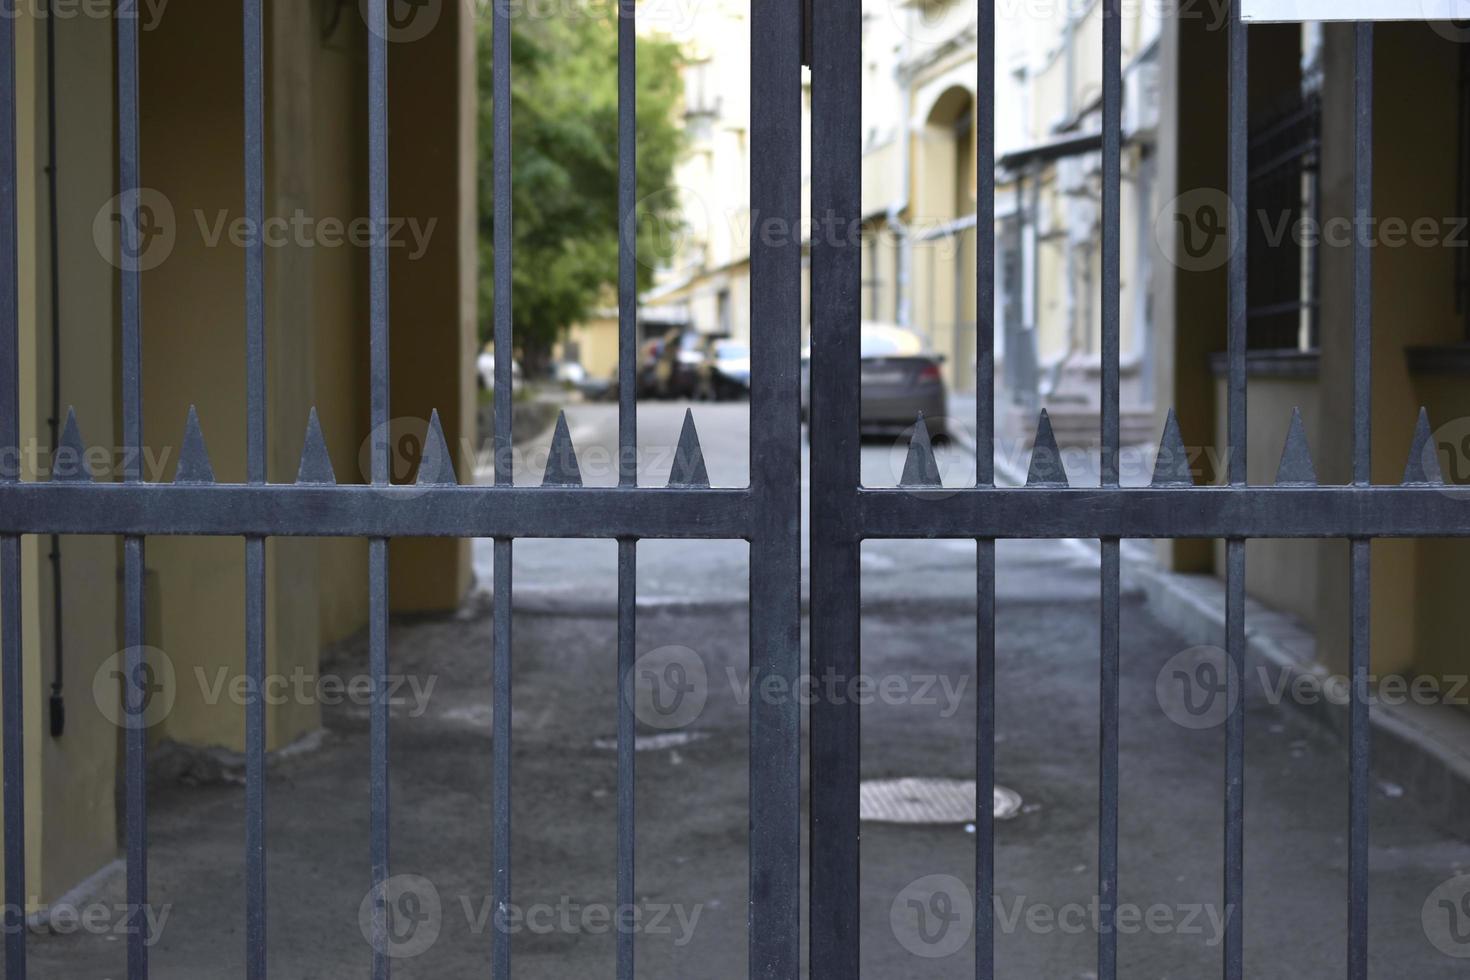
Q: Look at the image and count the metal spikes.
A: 11